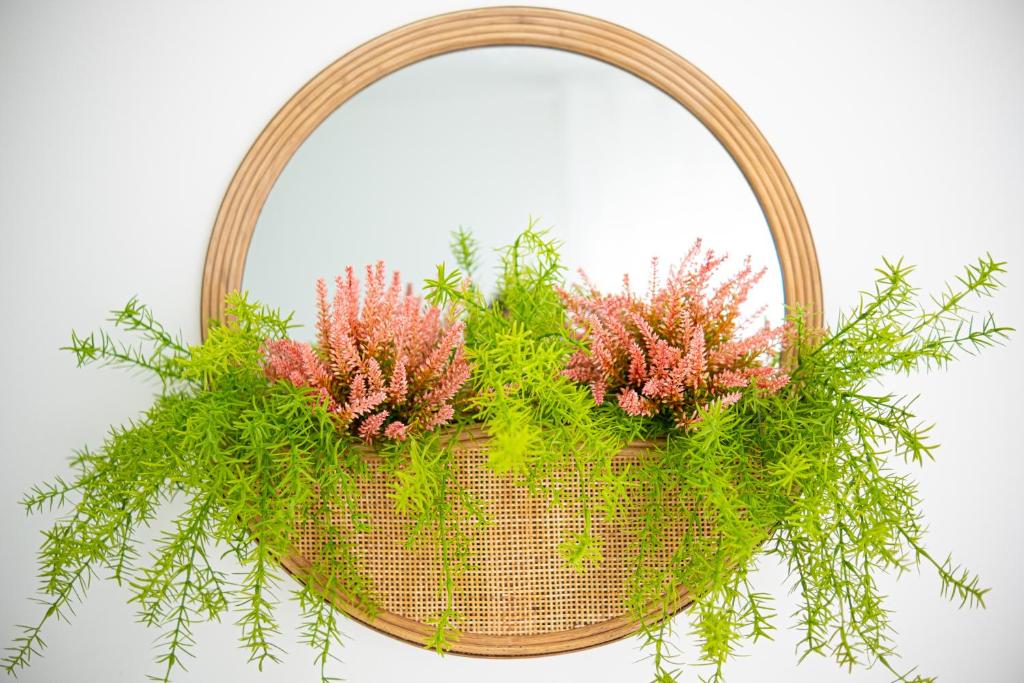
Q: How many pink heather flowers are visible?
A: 2